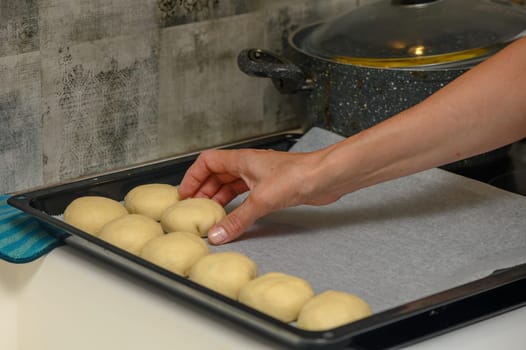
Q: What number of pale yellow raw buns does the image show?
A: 8